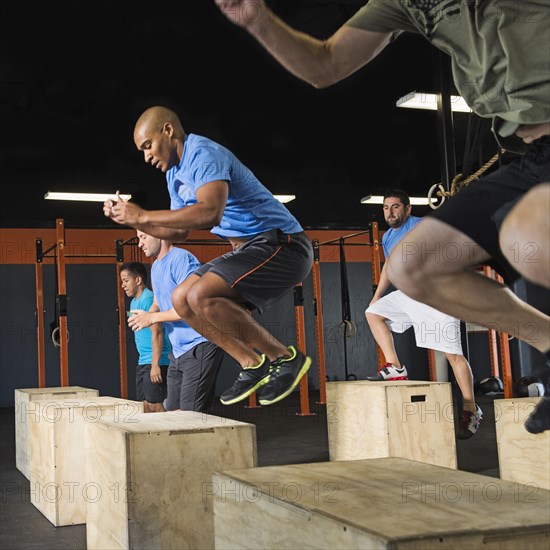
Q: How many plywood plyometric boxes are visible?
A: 6